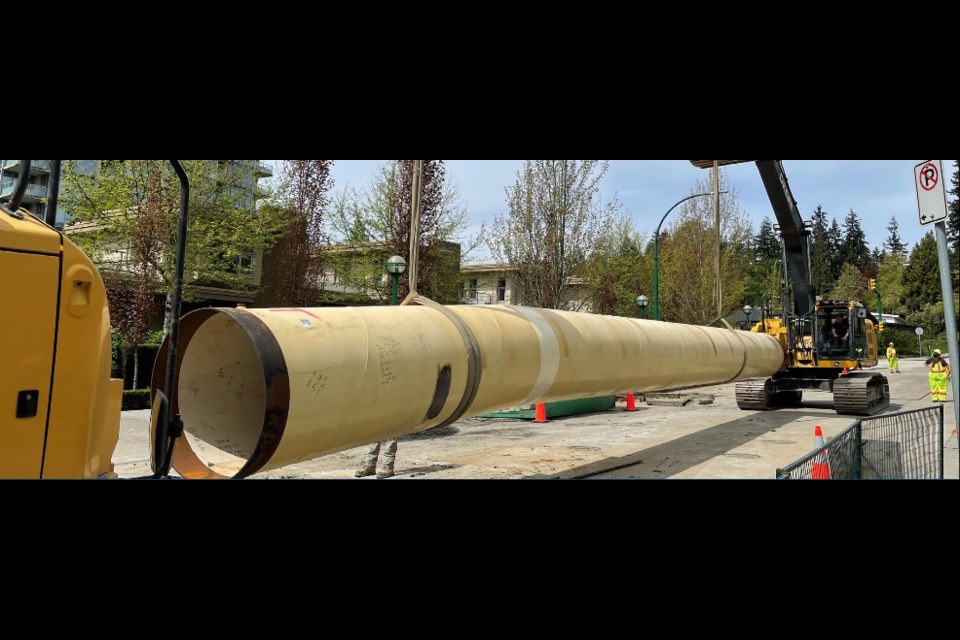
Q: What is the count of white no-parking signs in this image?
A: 1